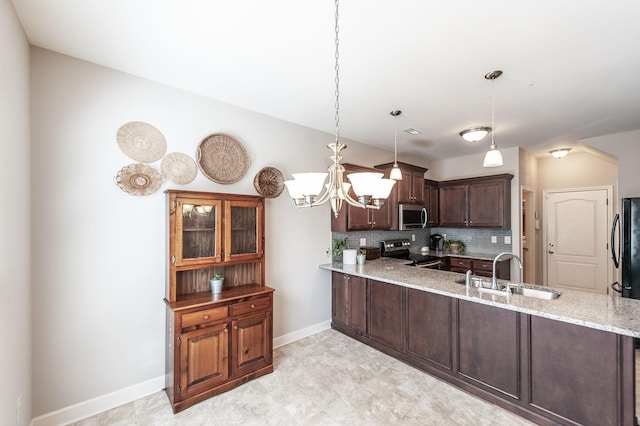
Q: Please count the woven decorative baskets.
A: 5